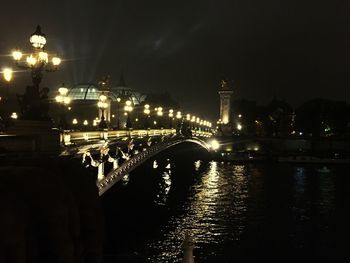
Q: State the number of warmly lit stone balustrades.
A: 1